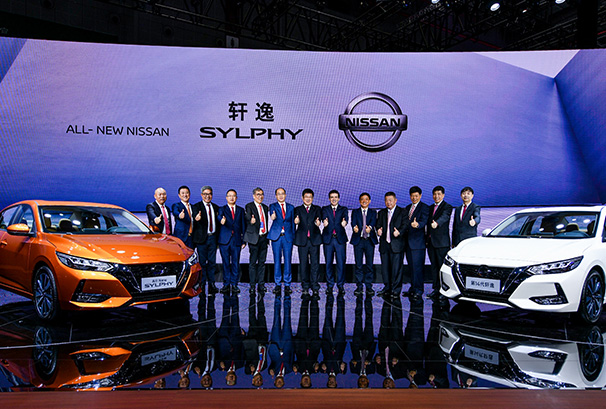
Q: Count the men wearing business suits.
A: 13